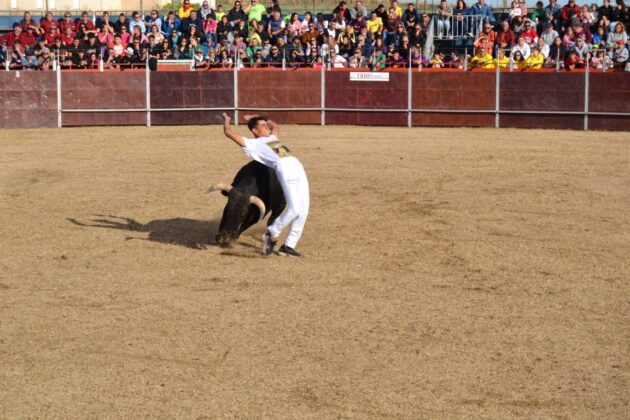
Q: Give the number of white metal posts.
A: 7